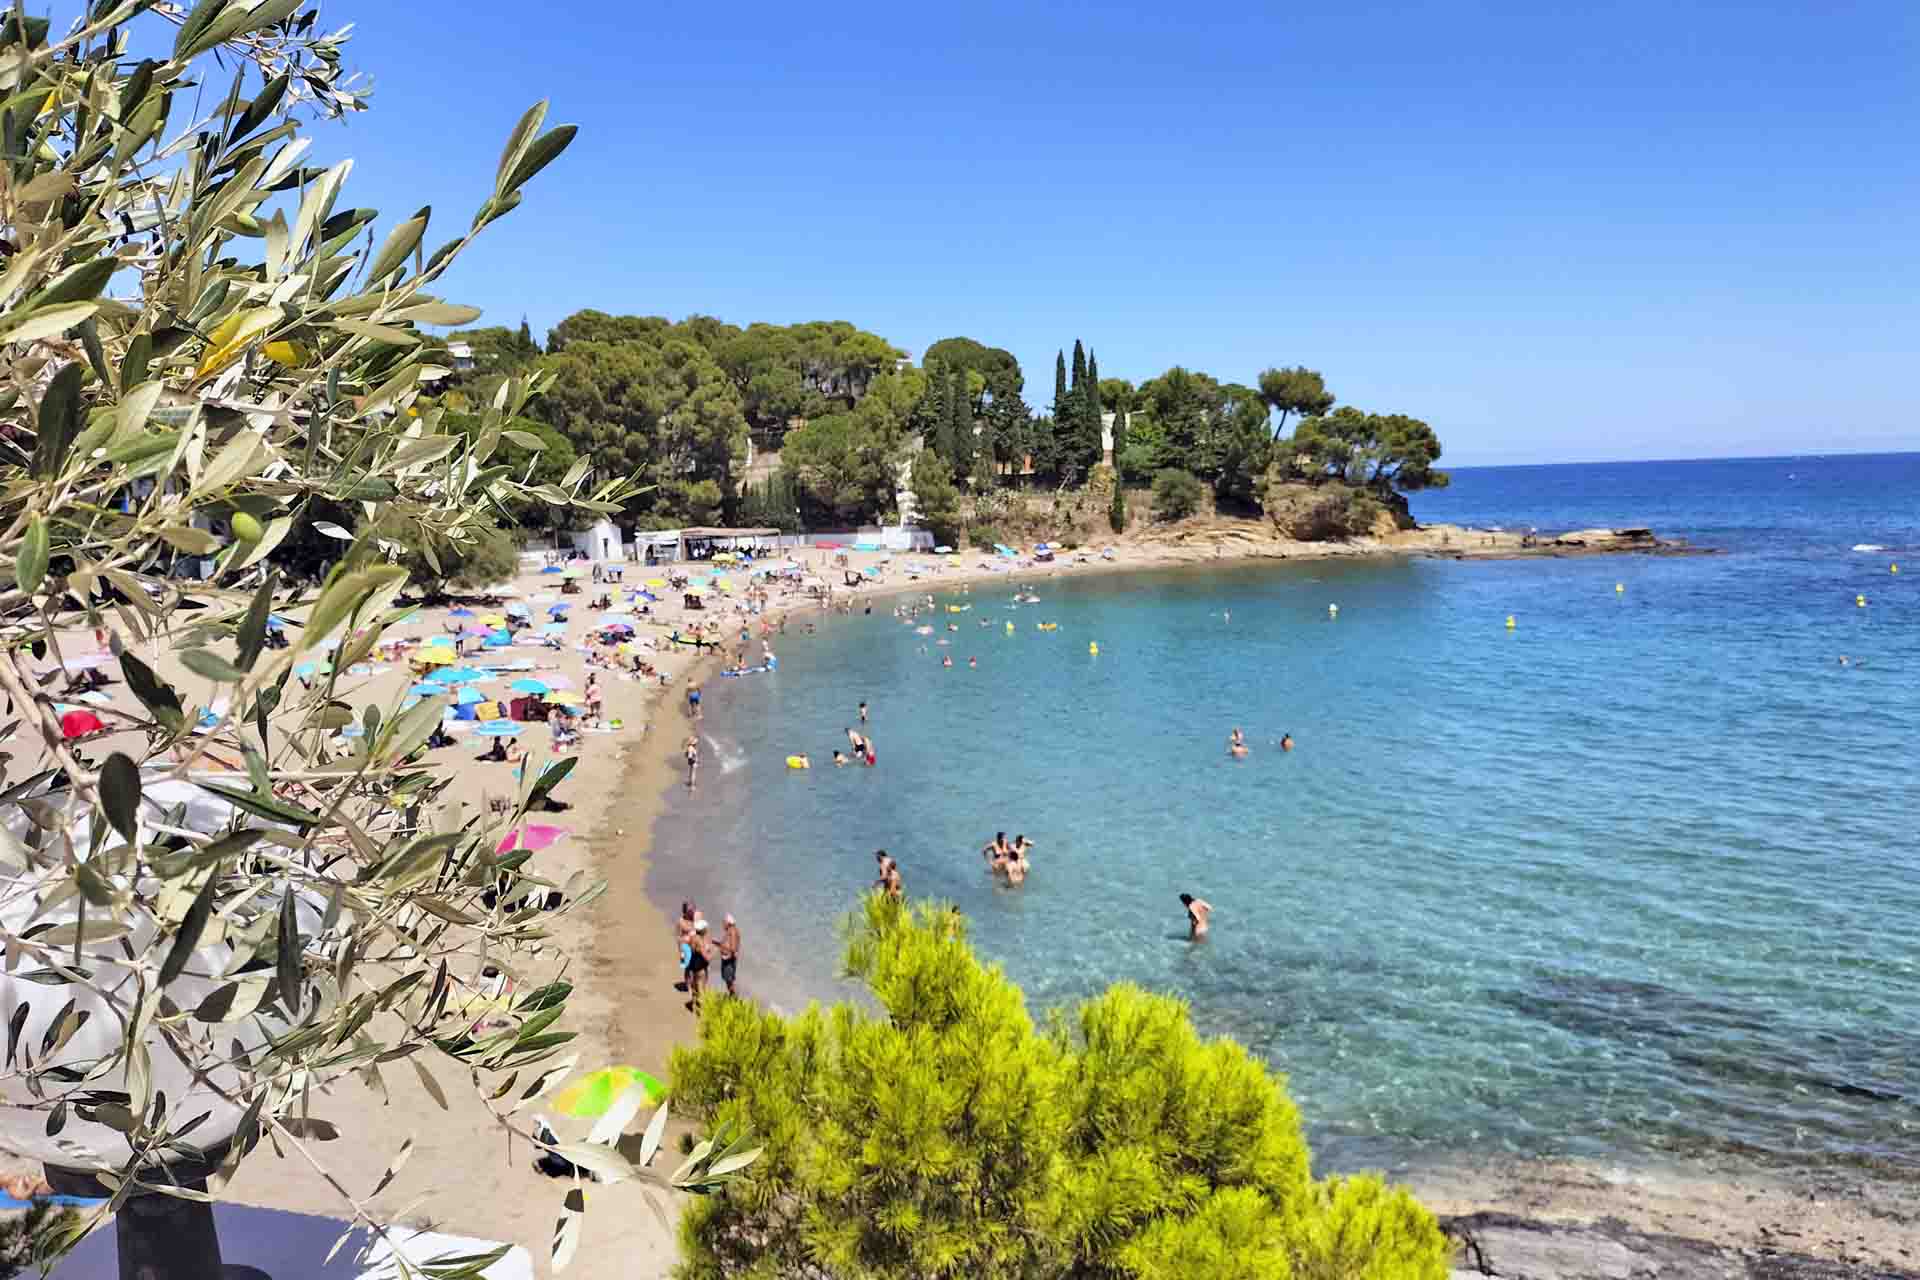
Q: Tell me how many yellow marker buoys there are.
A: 7